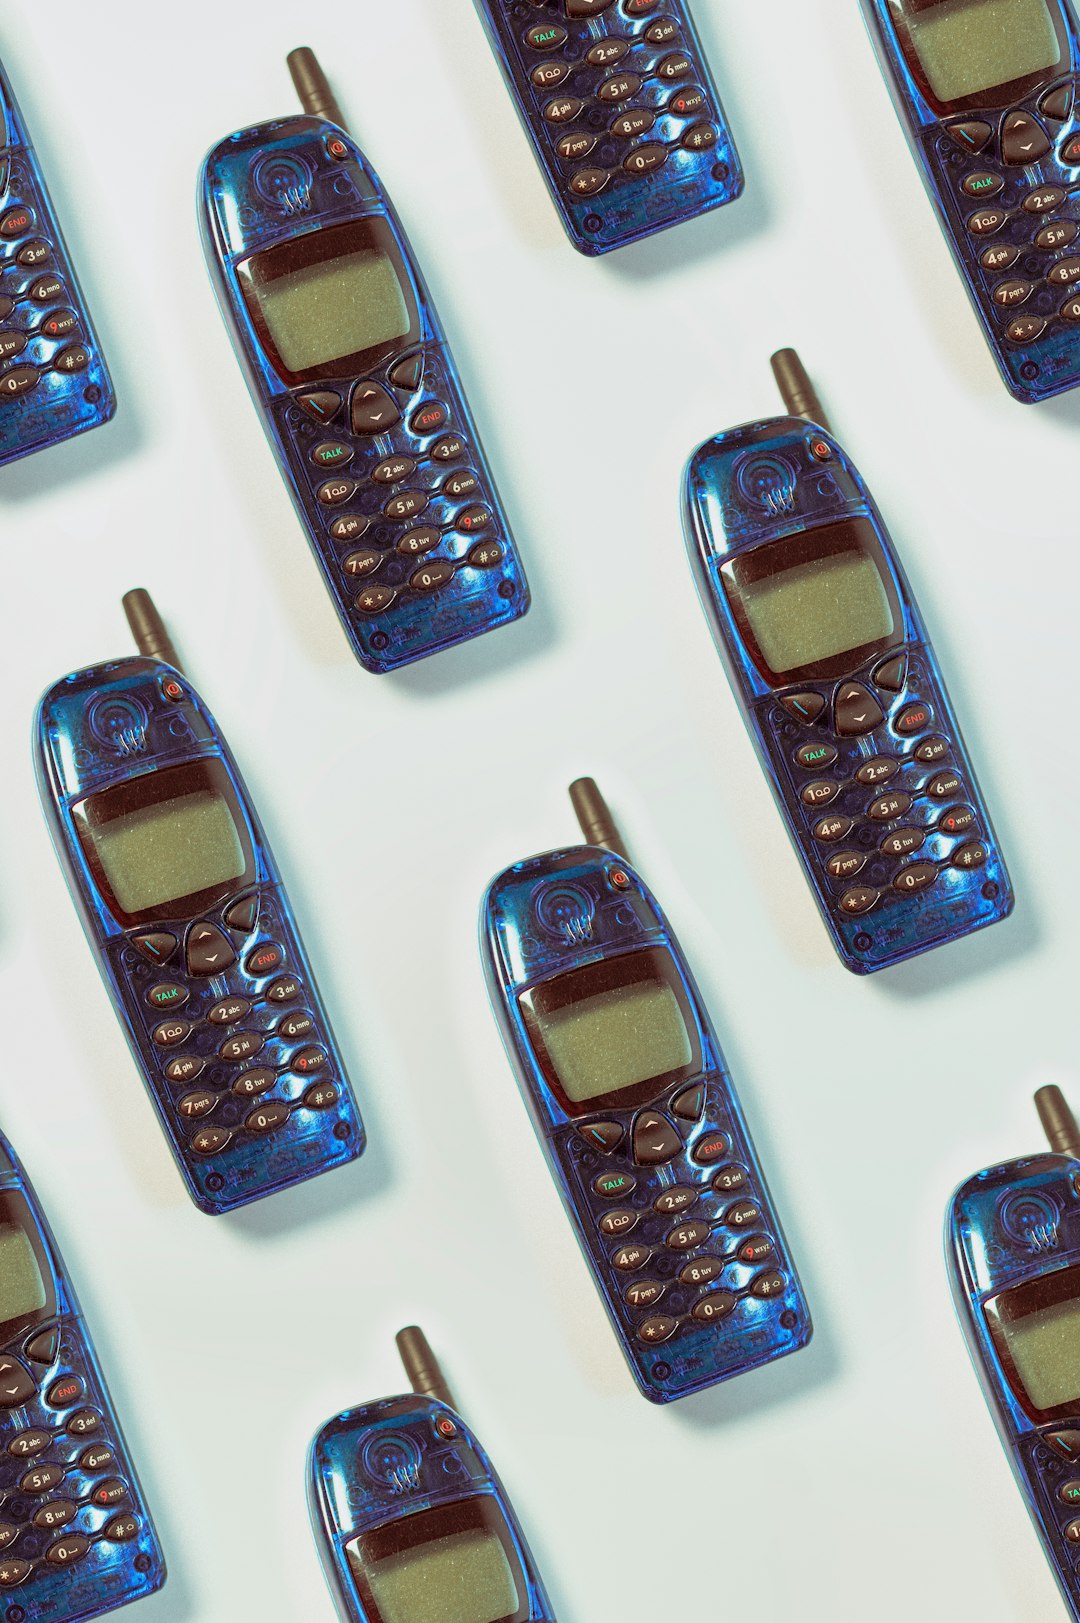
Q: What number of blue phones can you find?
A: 10